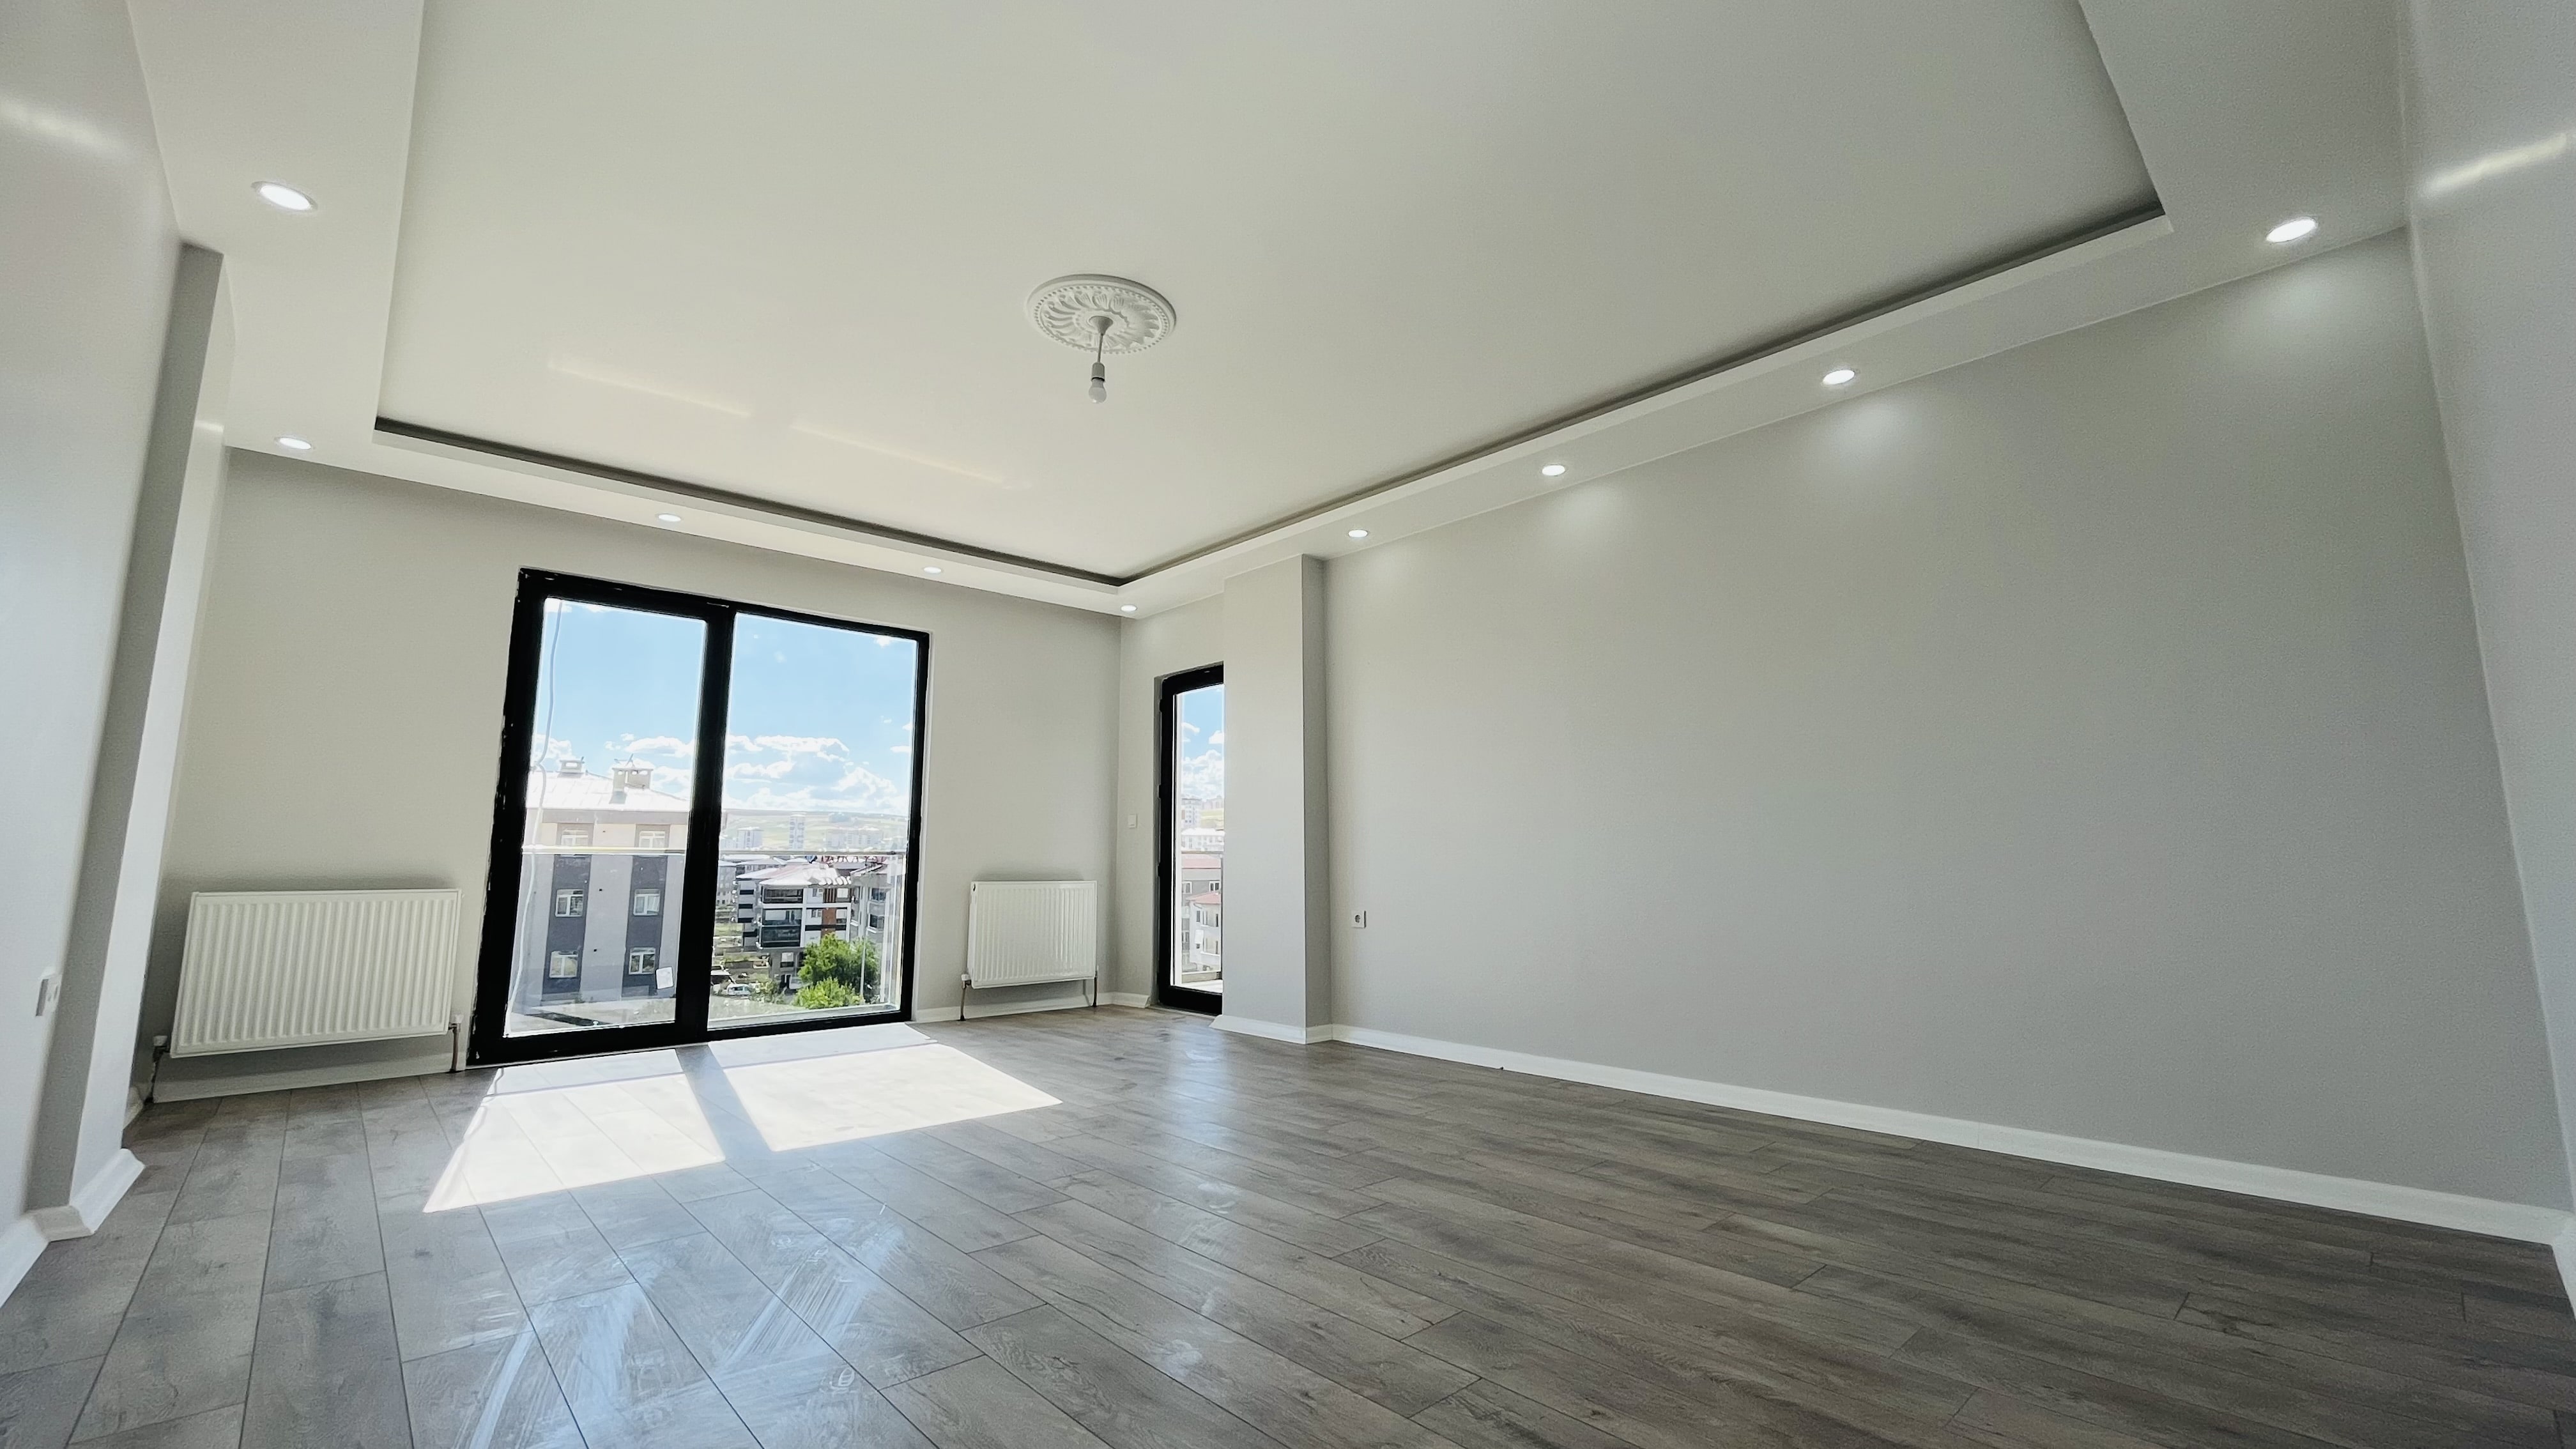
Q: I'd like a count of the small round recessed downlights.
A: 9